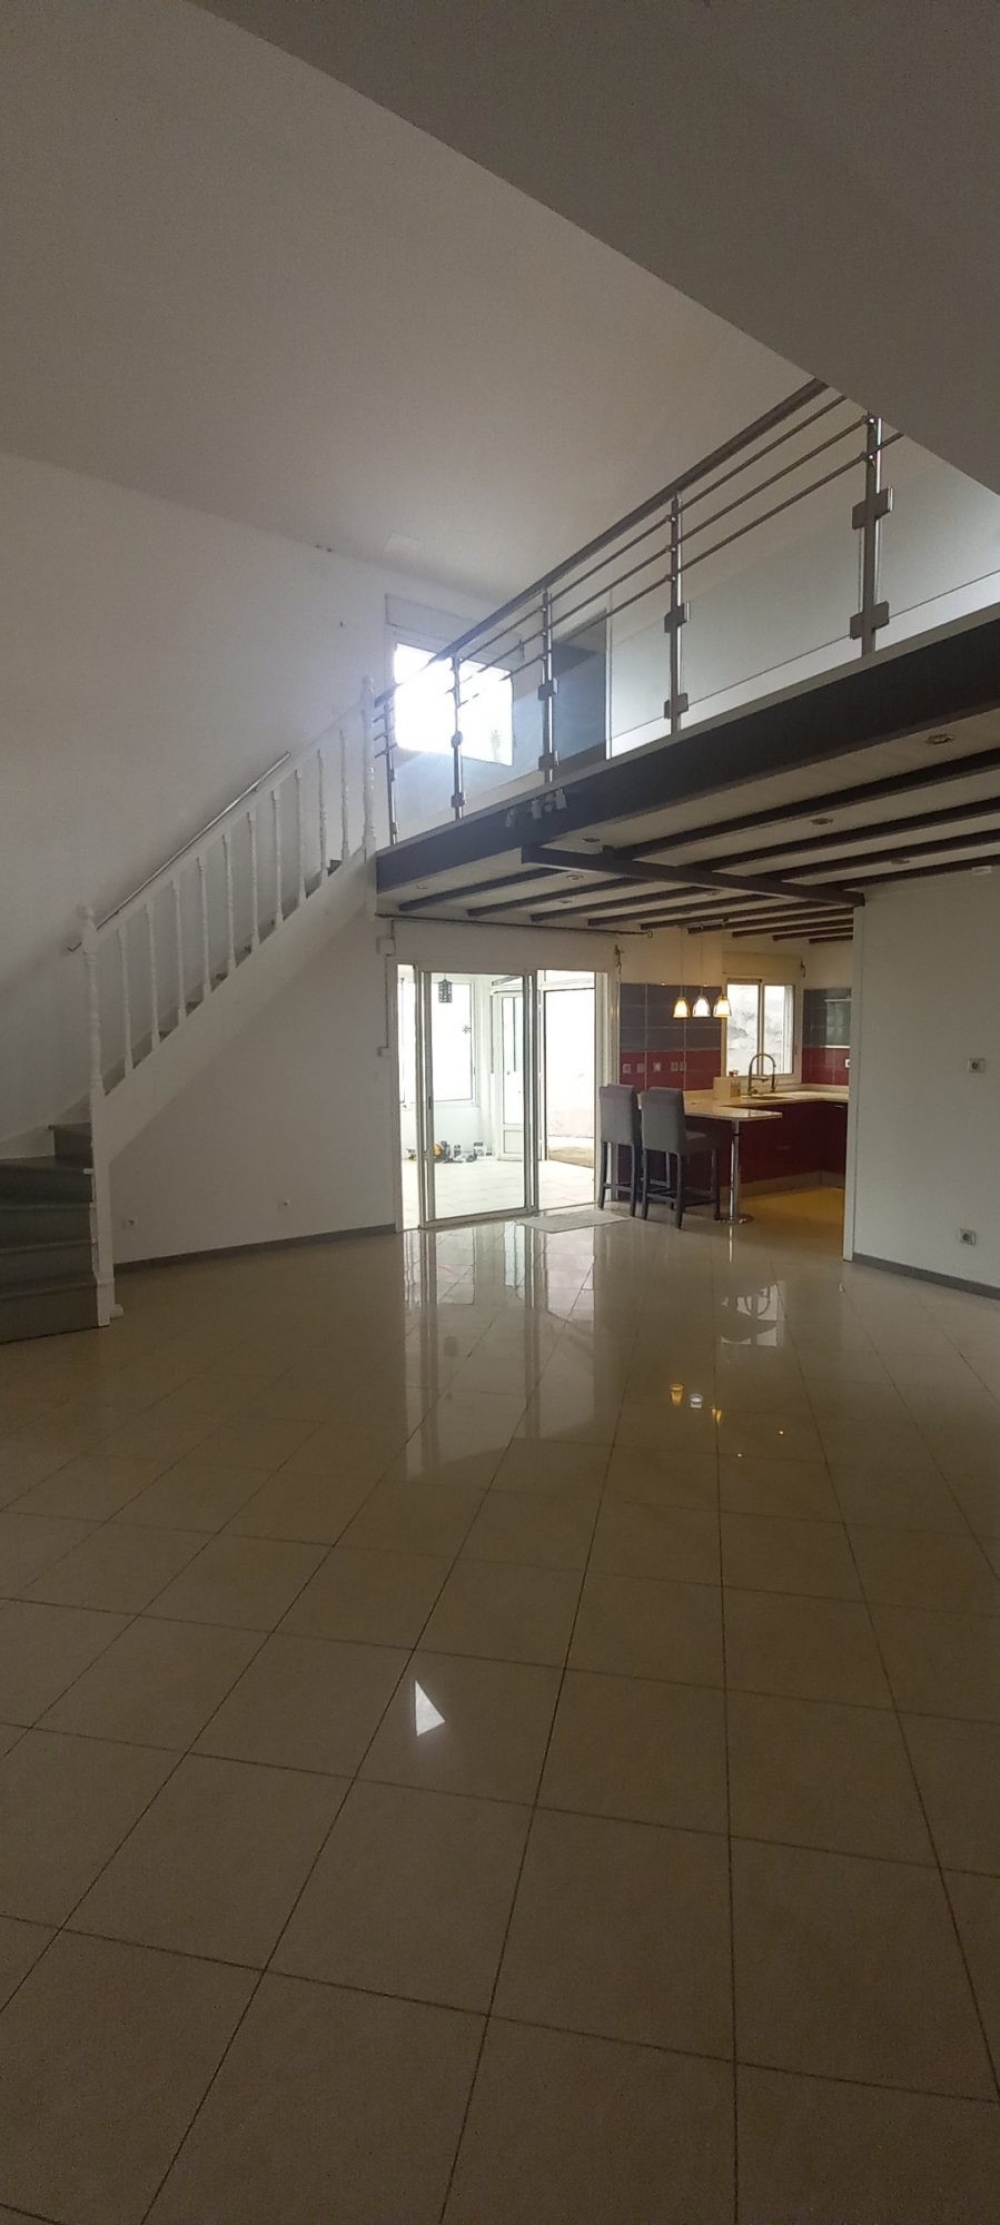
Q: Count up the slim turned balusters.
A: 10